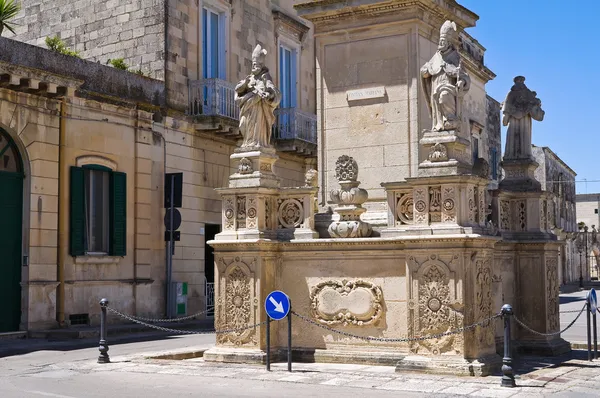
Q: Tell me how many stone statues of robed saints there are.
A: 3